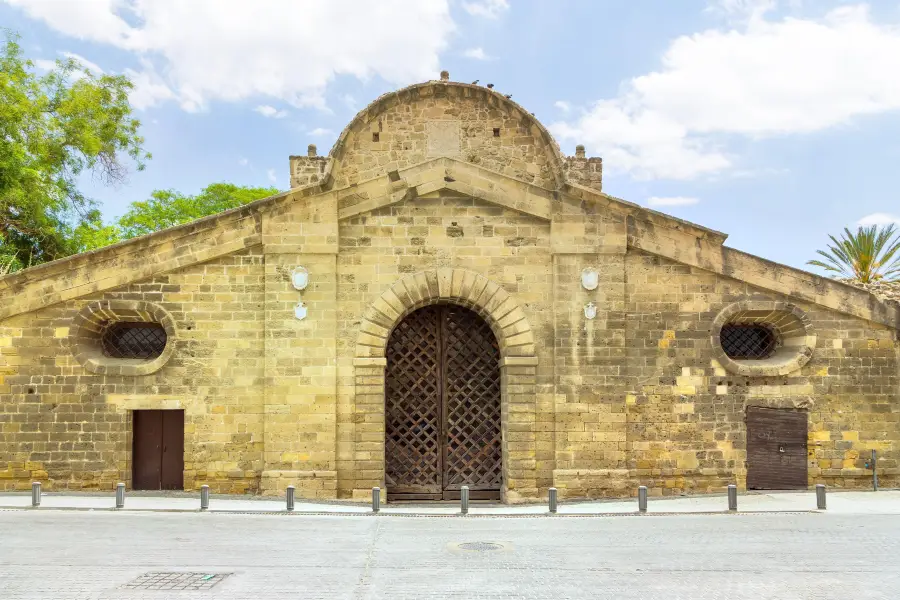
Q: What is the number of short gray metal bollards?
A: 10